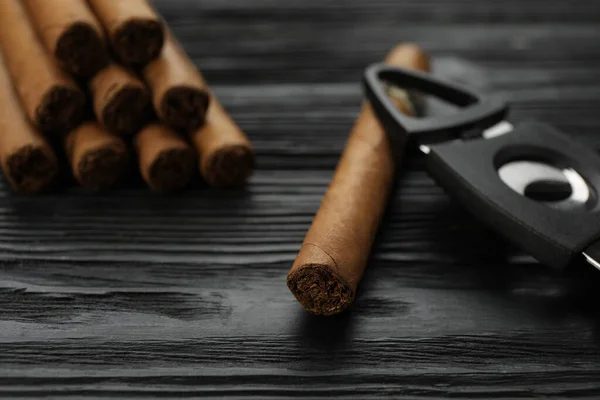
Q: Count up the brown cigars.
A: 10